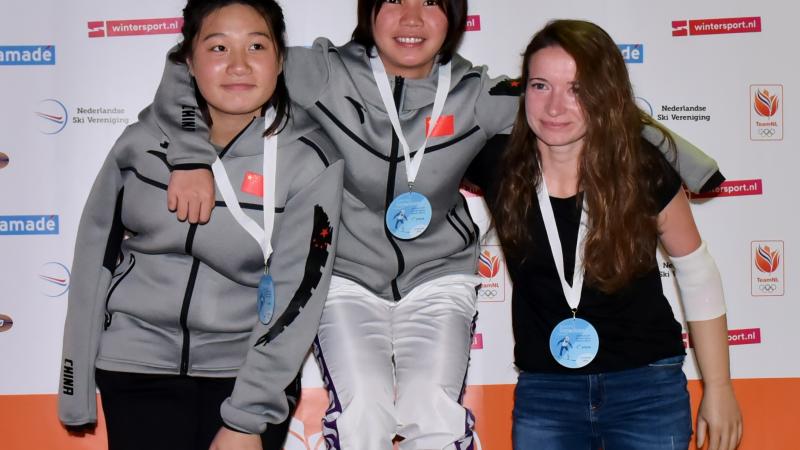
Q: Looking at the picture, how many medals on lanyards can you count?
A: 3